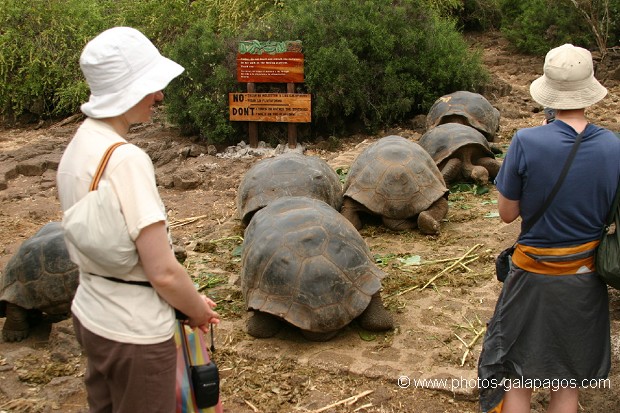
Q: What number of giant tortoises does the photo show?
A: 6